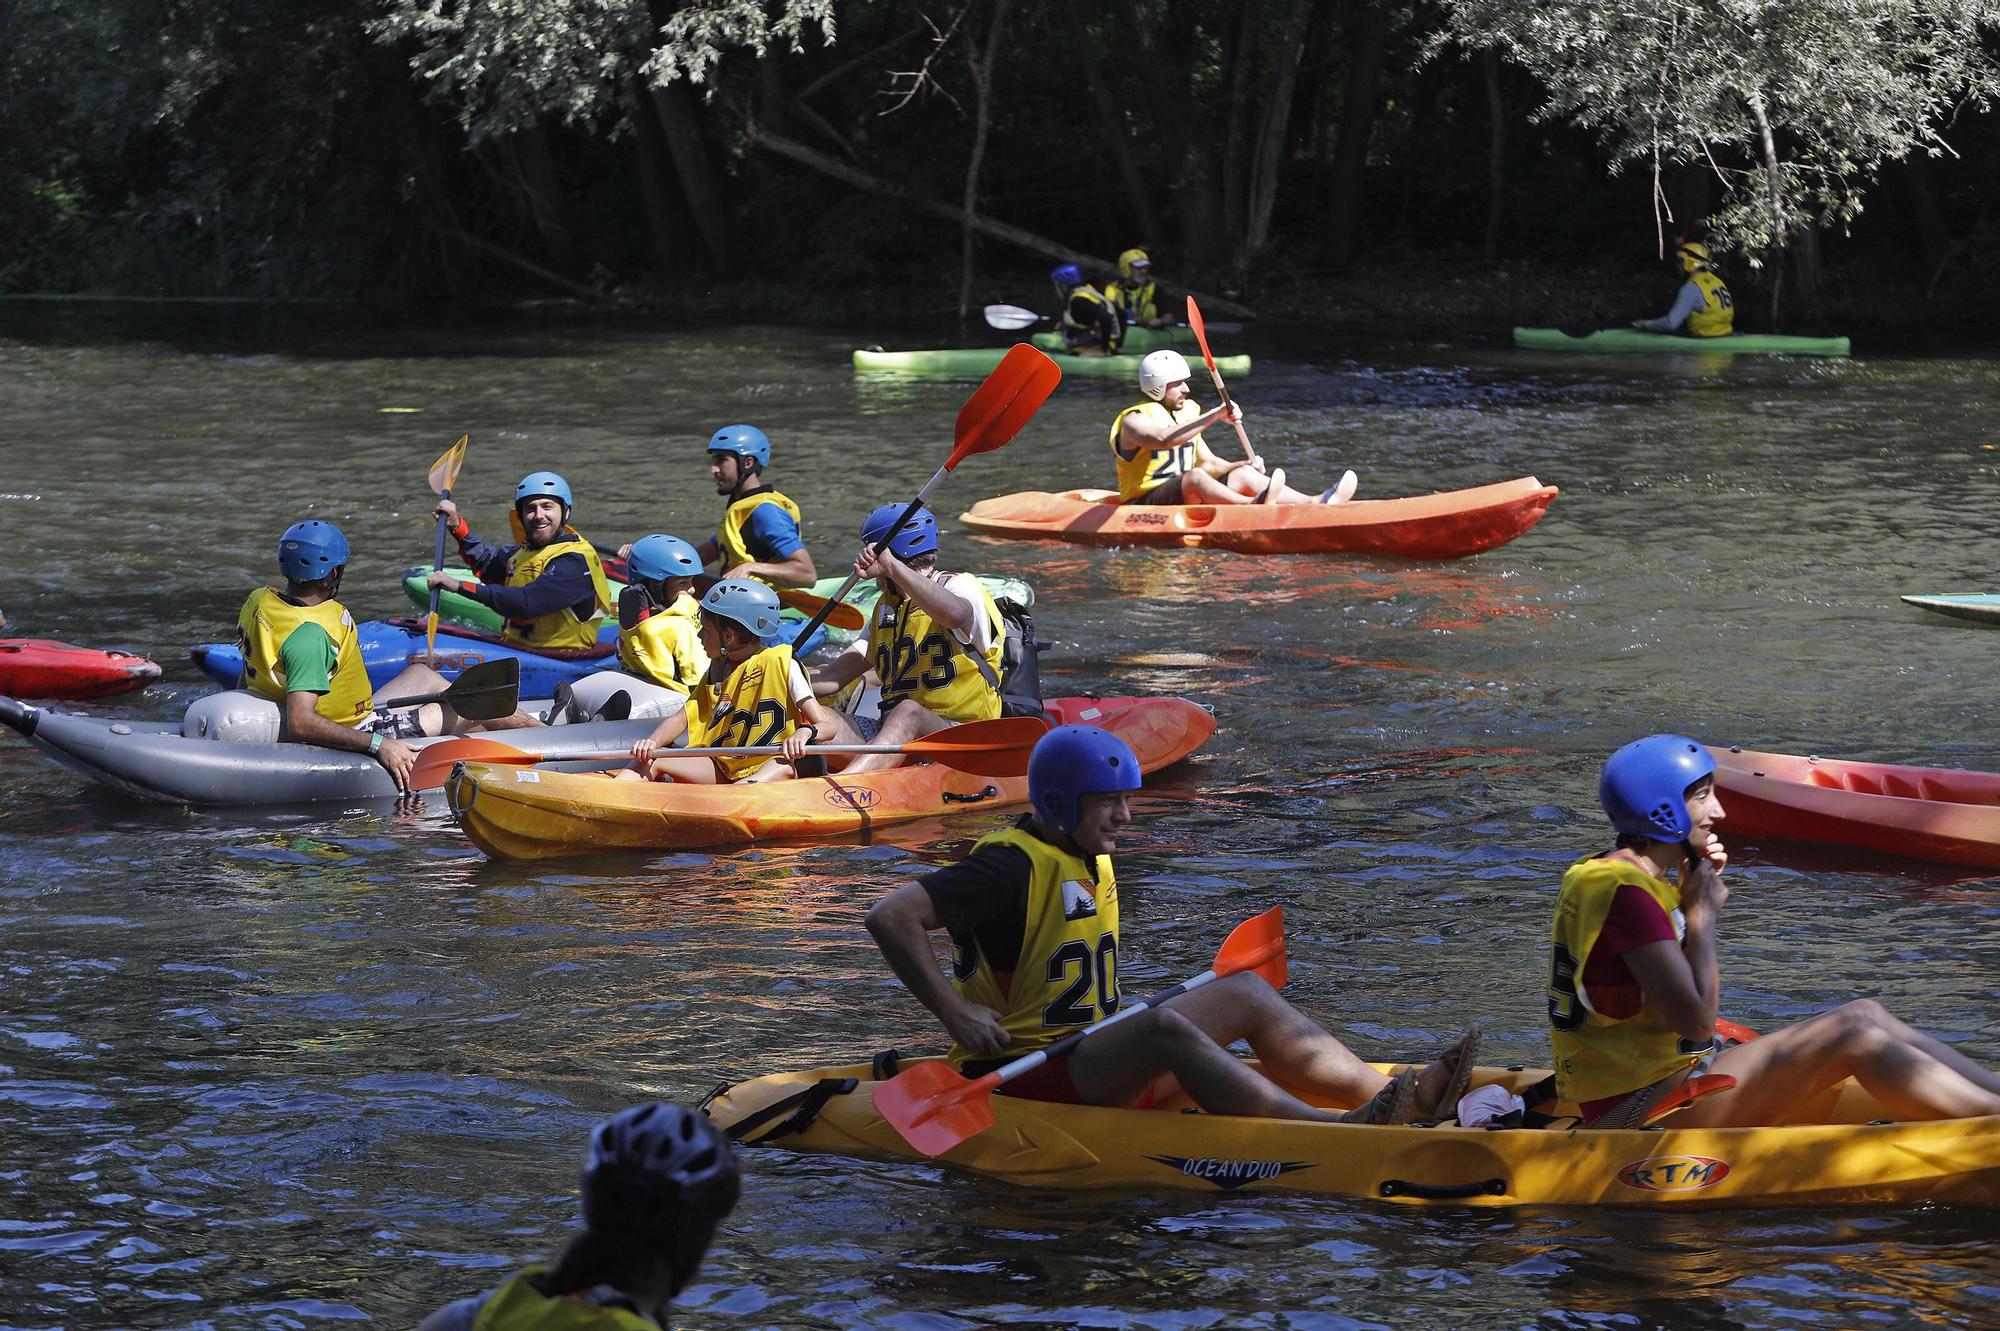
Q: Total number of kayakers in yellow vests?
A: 13